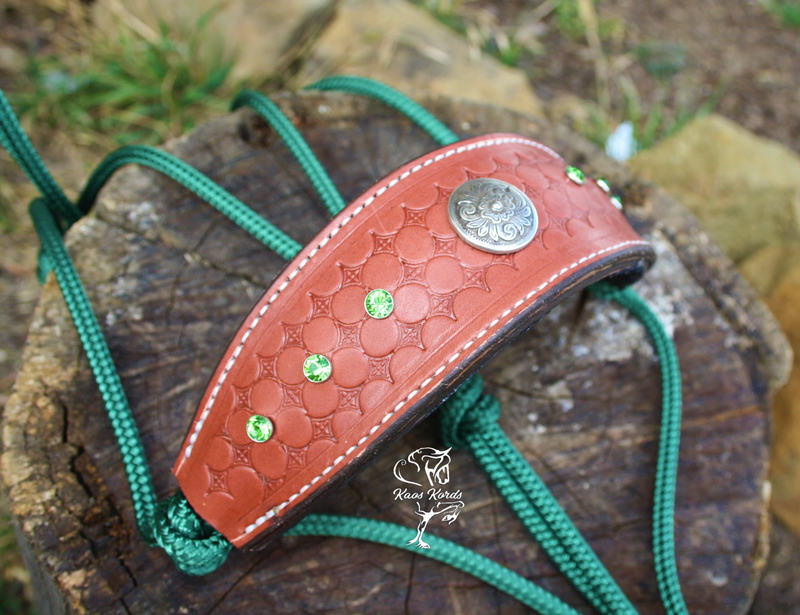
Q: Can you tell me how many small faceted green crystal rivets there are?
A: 6